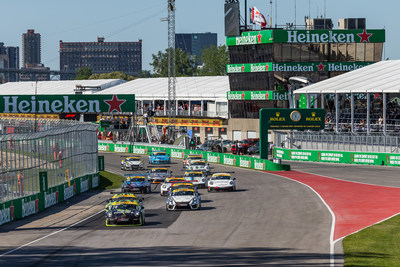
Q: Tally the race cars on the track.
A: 13